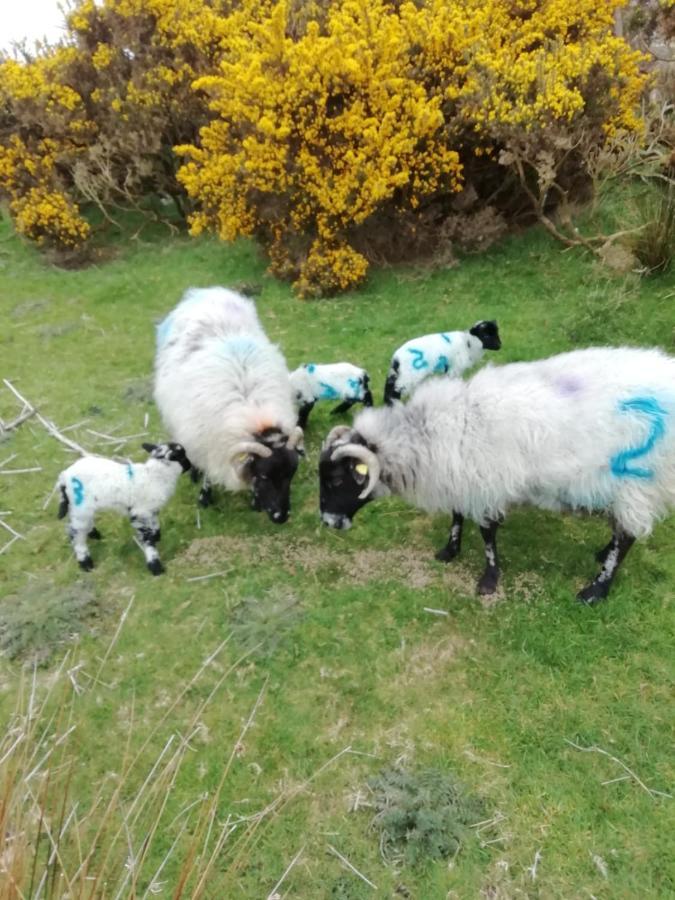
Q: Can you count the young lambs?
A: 3